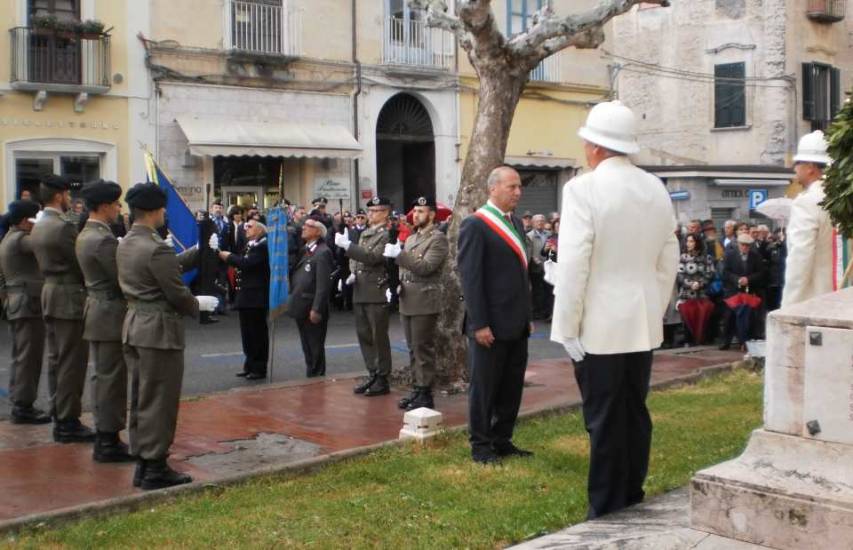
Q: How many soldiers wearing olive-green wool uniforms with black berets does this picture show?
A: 6